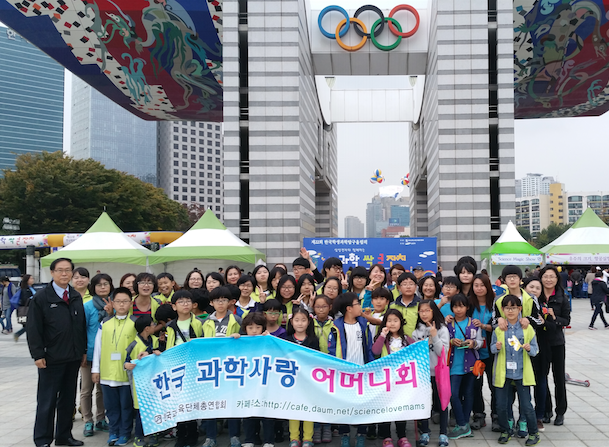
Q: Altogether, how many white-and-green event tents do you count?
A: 4